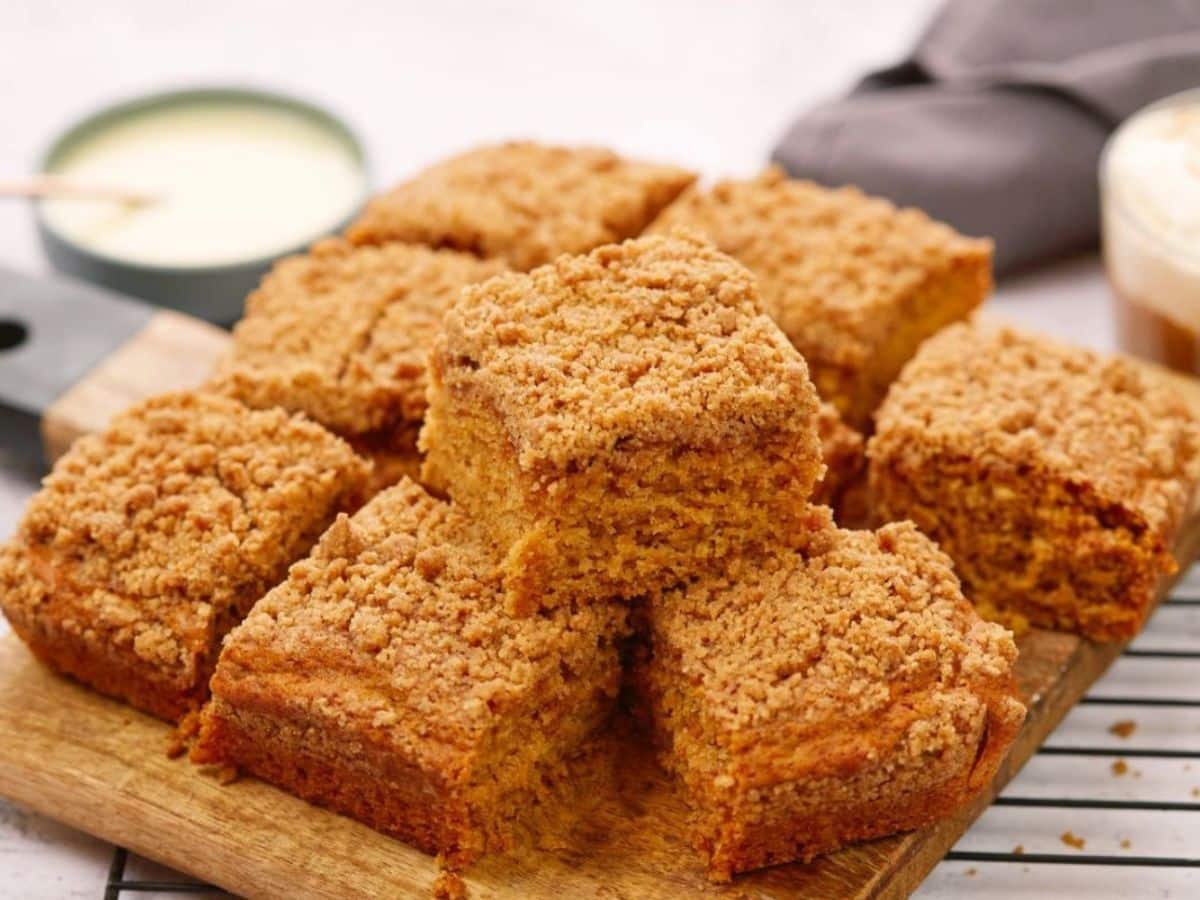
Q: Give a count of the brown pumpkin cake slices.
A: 8